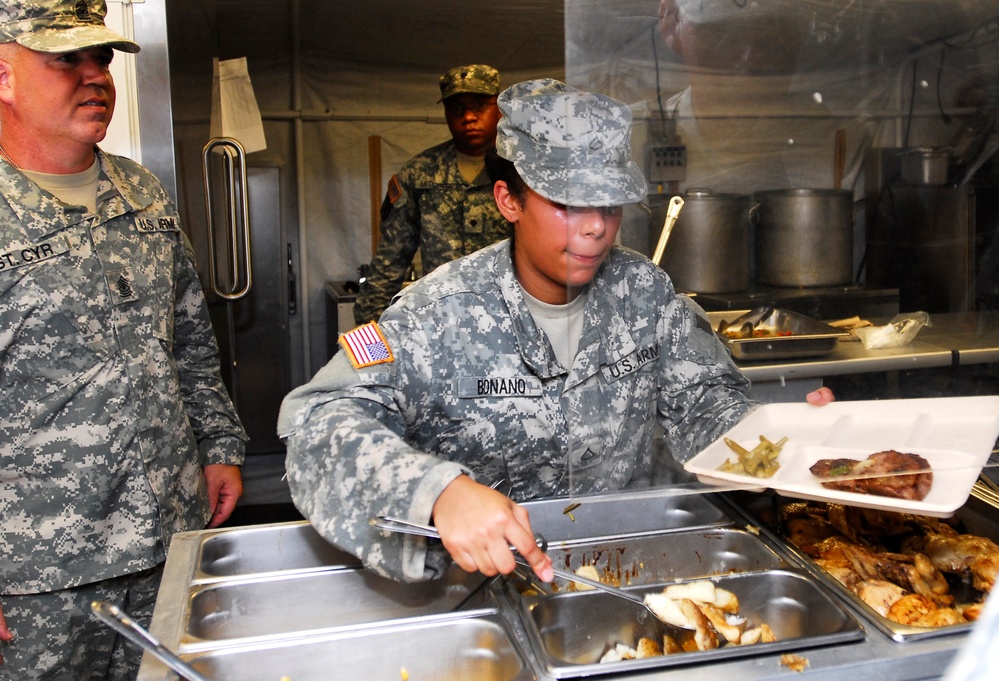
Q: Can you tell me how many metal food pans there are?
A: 8